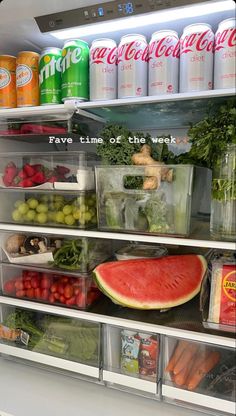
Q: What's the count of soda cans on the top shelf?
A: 9